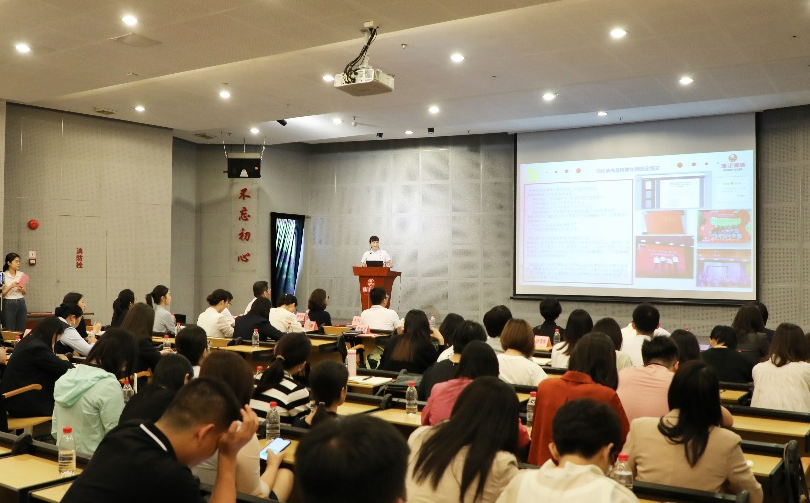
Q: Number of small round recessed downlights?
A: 14